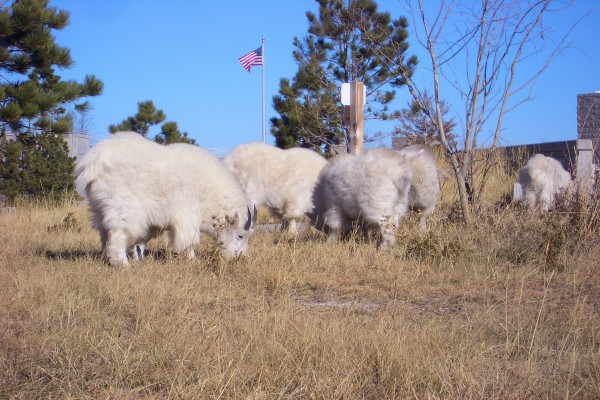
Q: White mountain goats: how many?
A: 5